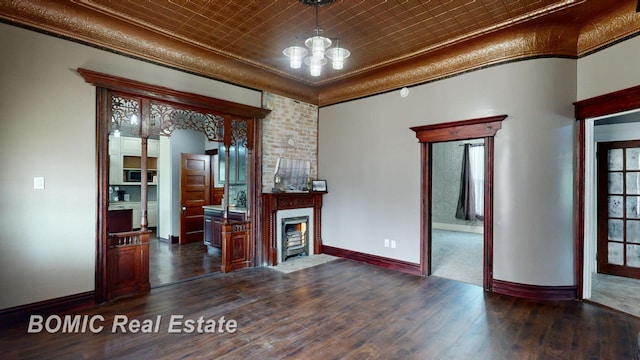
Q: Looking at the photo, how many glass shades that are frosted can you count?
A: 4